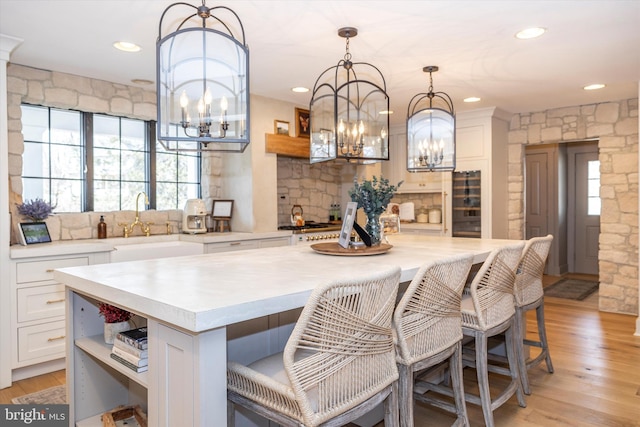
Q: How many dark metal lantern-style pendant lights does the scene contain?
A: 3